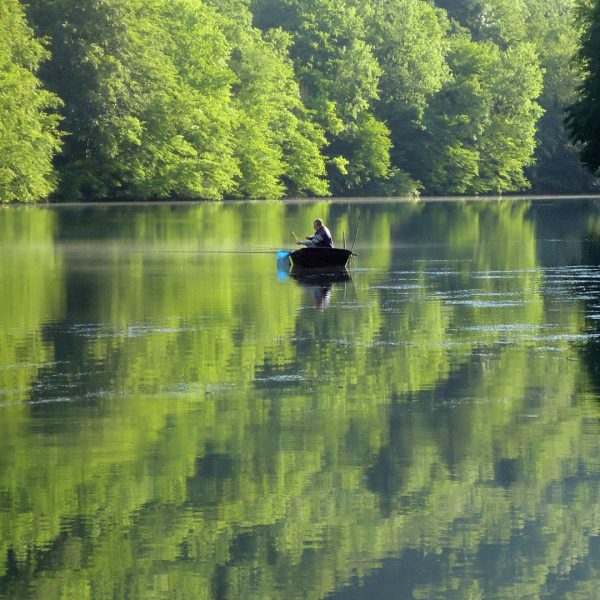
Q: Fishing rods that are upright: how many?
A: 2